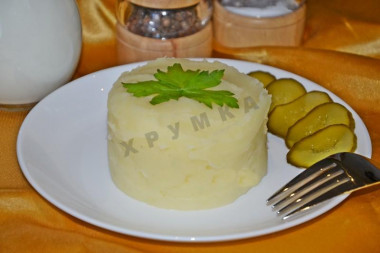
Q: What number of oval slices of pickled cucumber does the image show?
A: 5